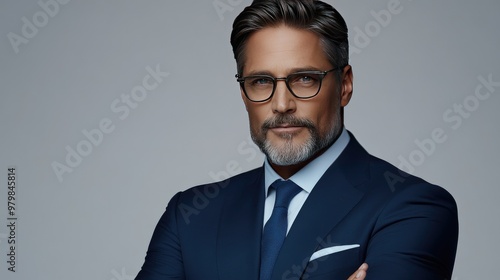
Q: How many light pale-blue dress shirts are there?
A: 1